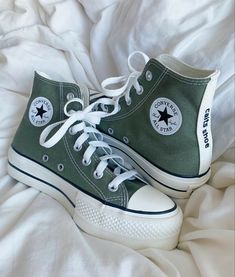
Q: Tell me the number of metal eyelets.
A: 13